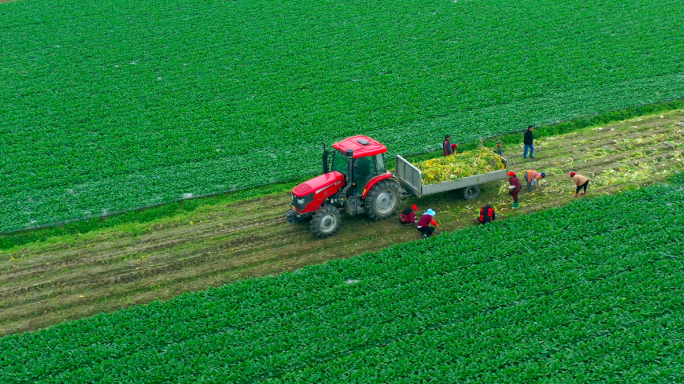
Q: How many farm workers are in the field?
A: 10